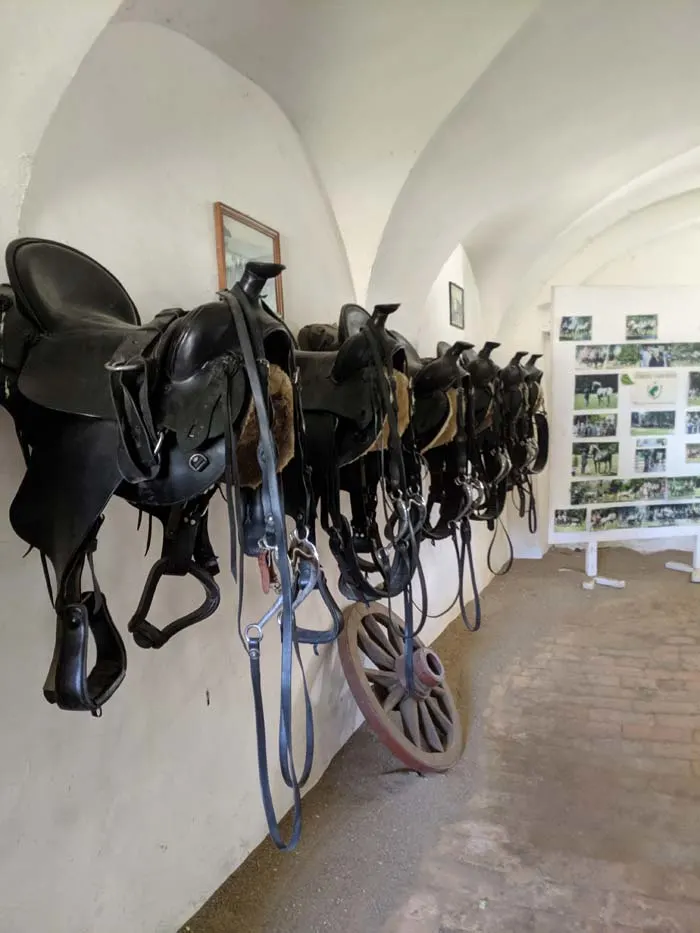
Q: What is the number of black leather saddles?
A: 6